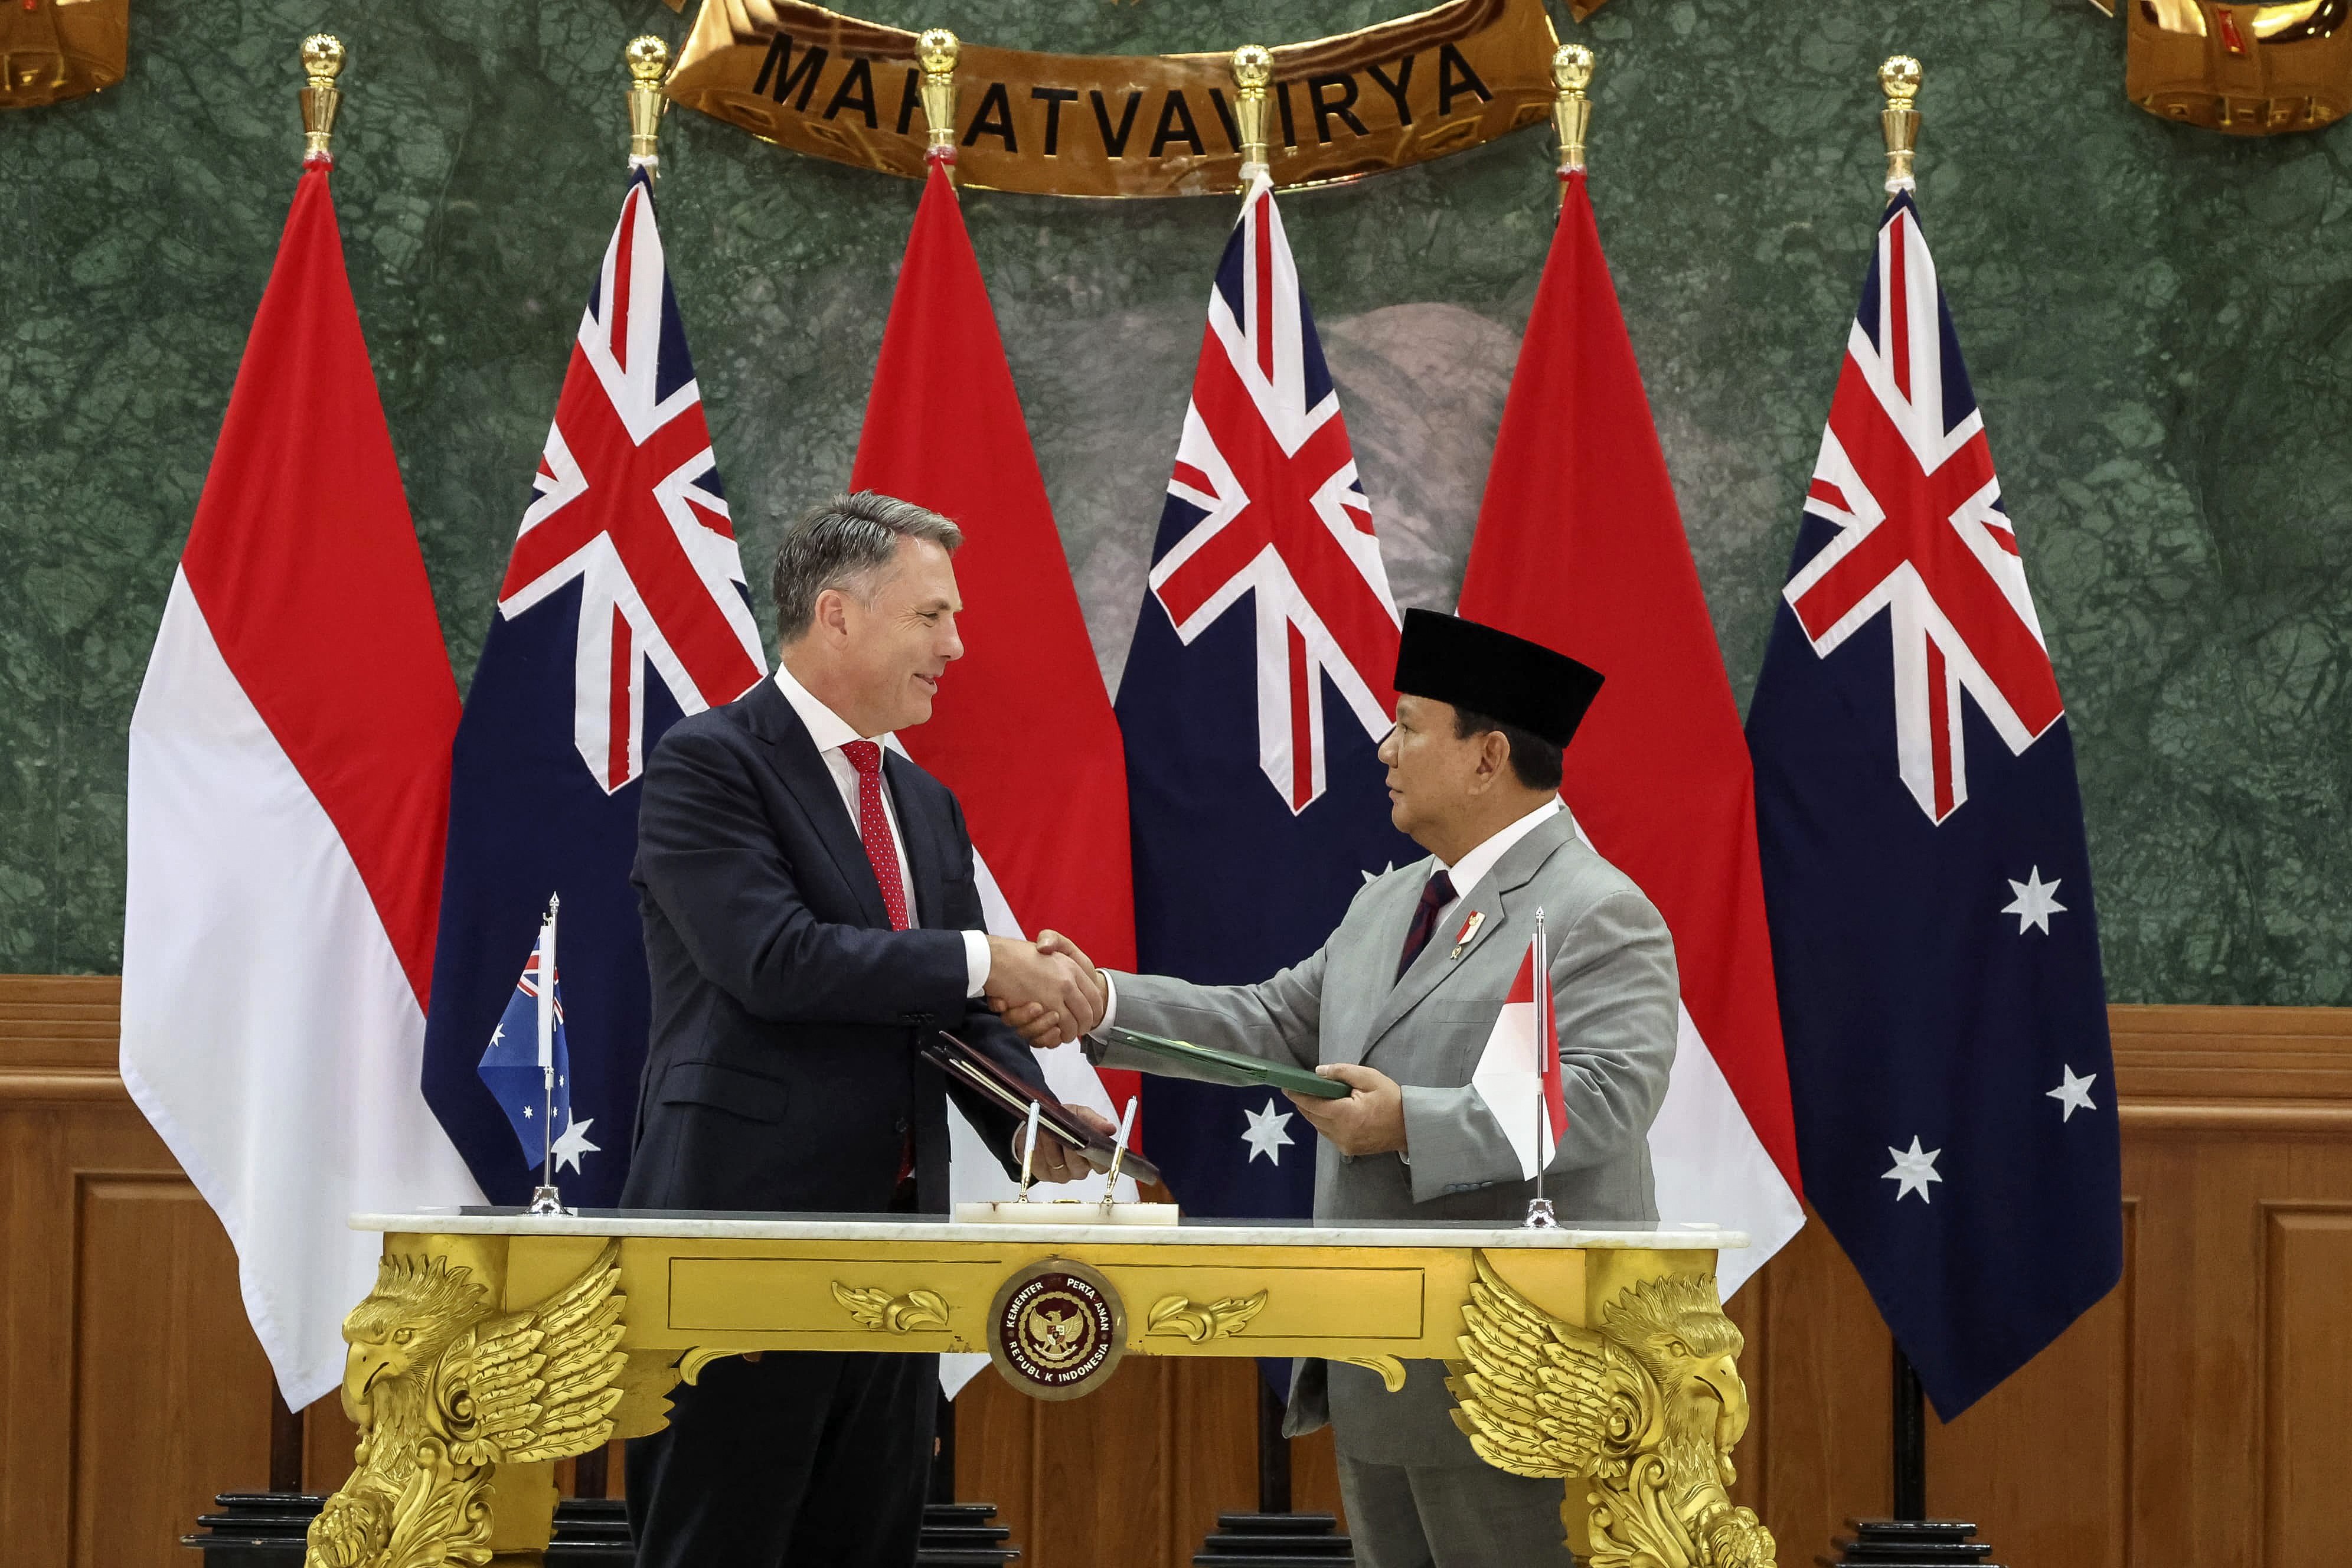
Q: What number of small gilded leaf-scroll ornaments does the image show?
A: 2